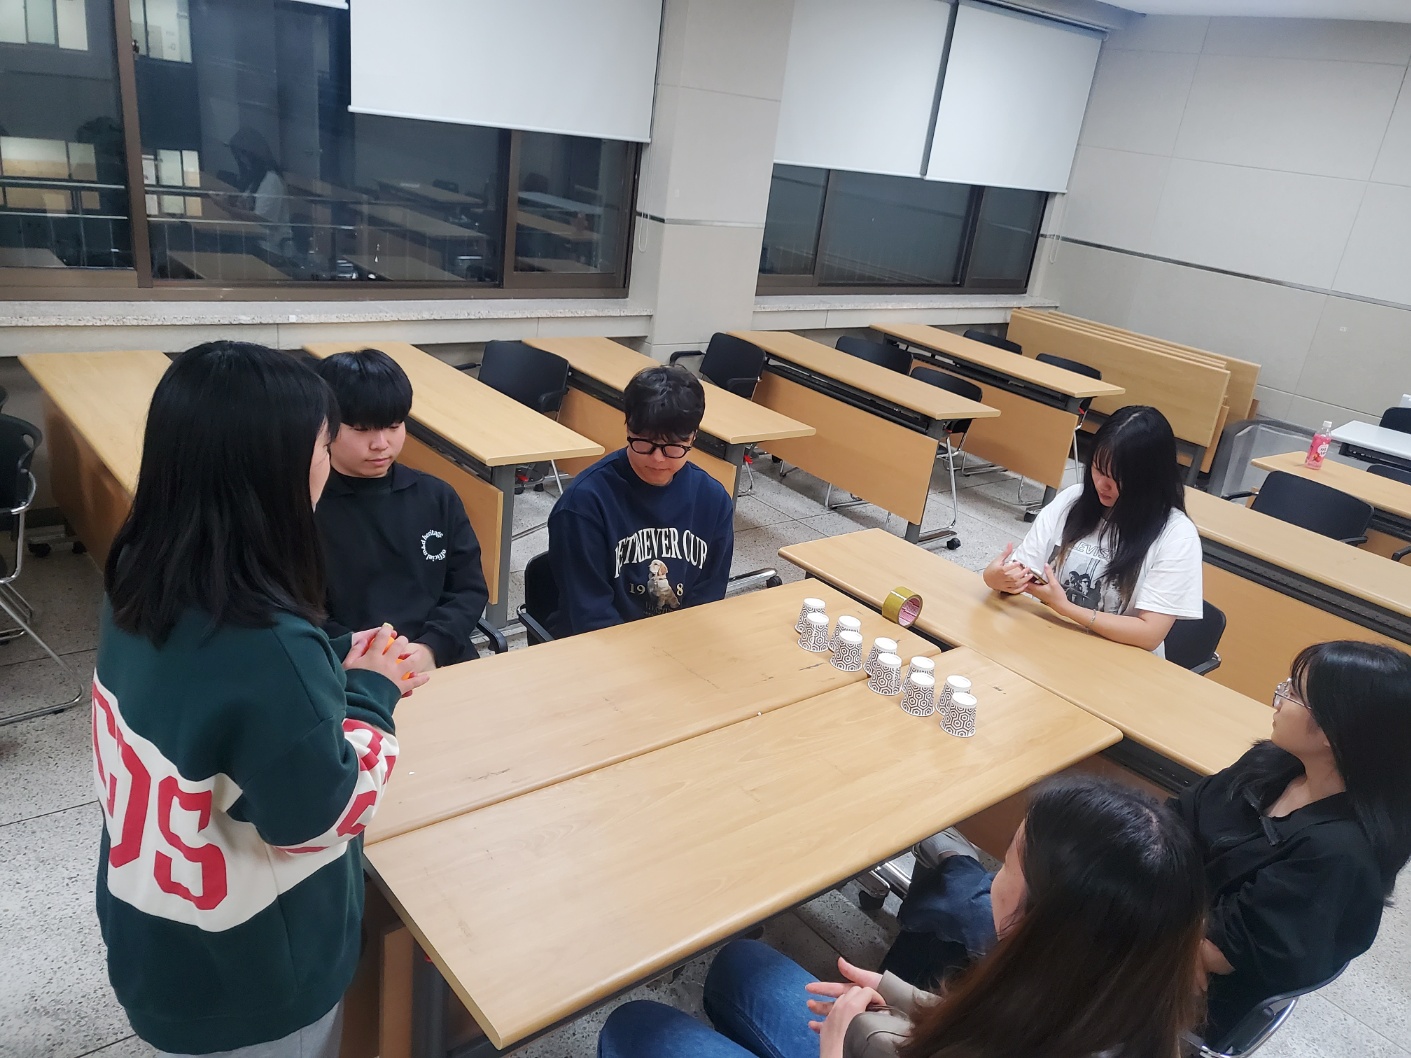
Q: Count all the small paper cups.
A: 10